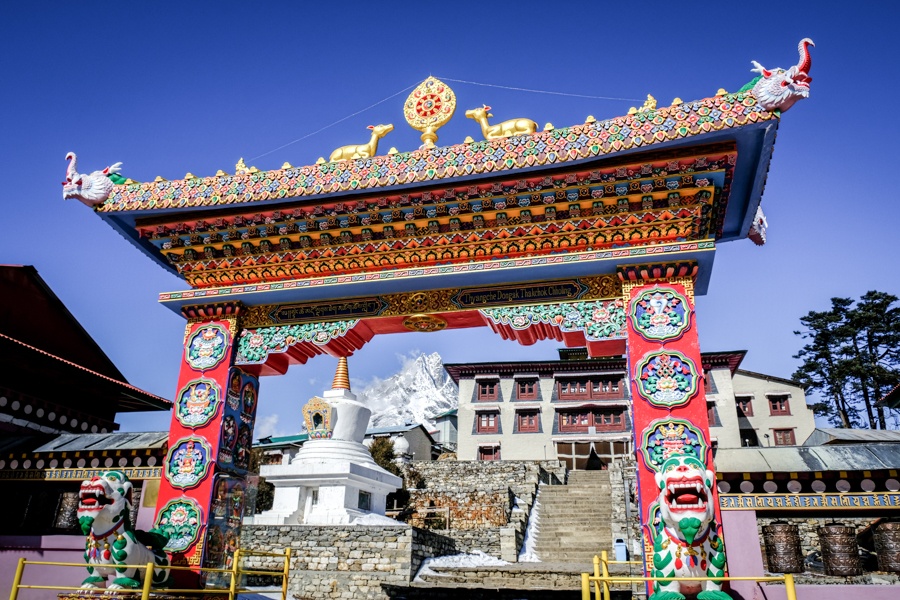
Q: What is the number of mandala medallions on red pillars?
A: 8